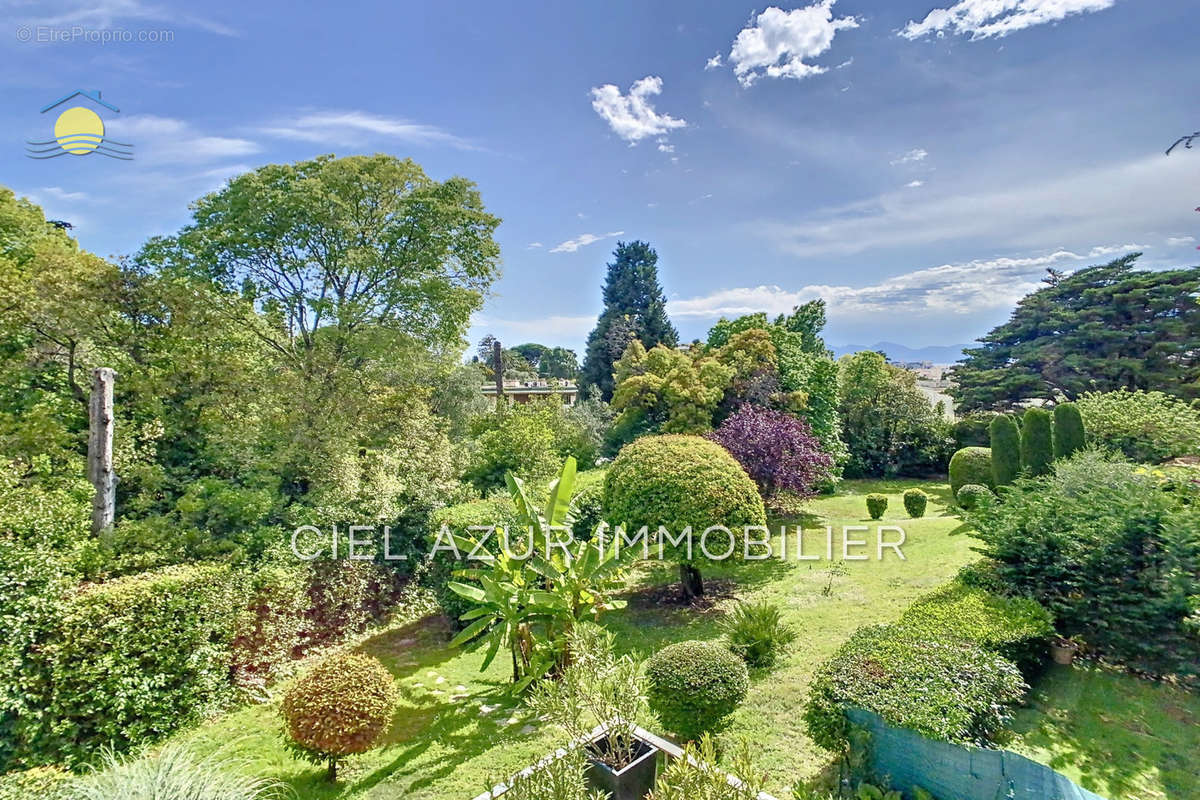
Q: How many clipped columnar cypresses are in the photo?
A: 3